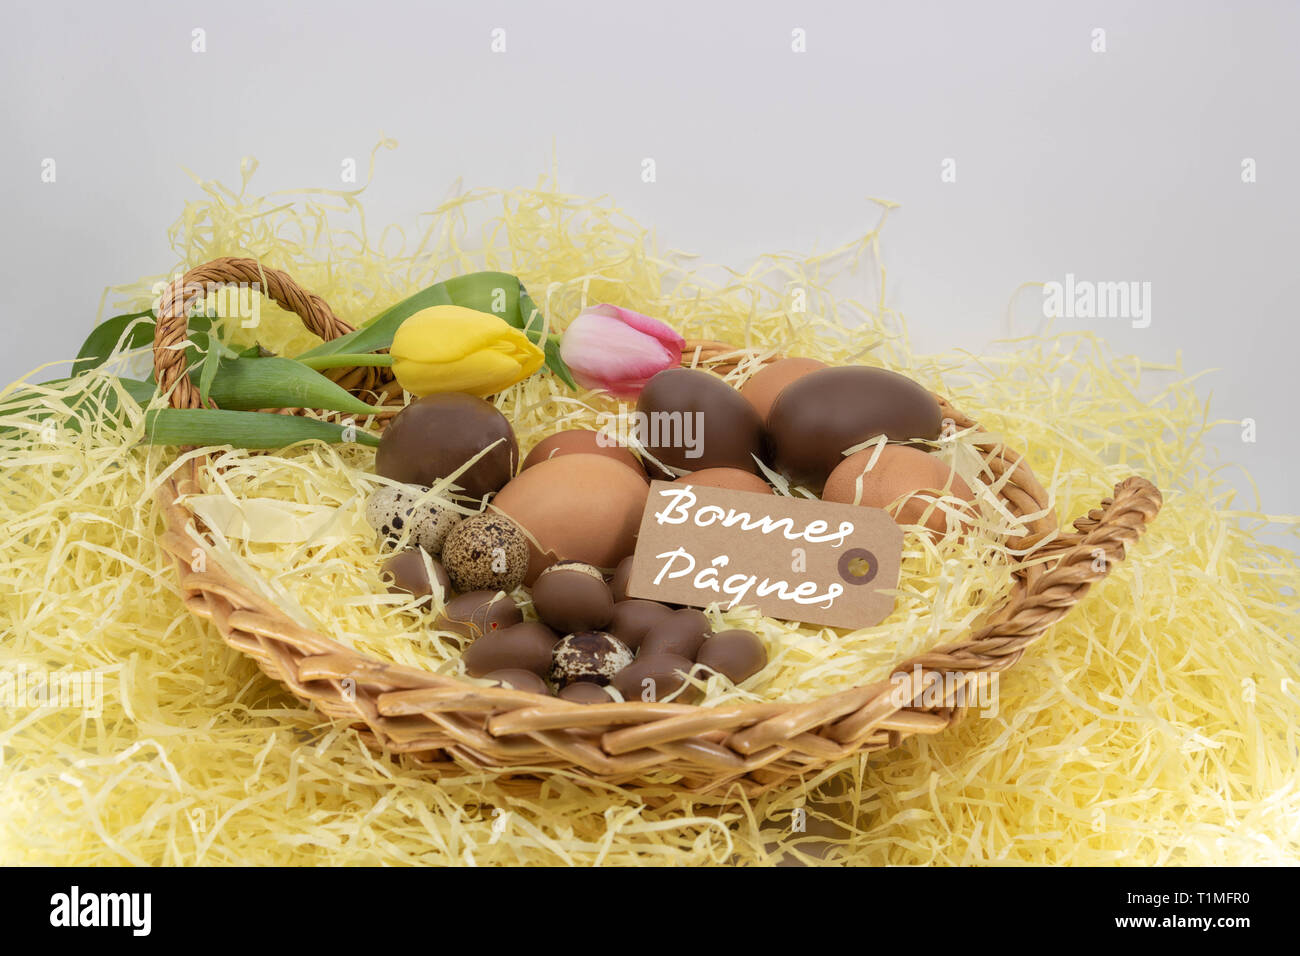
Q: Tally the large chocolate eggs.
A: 3